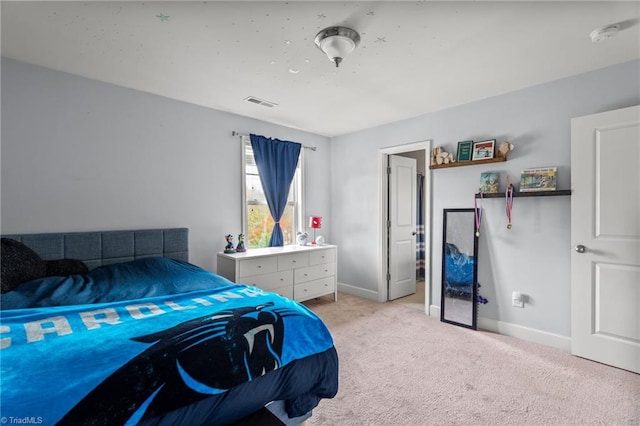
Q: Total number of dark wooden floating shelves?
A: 2